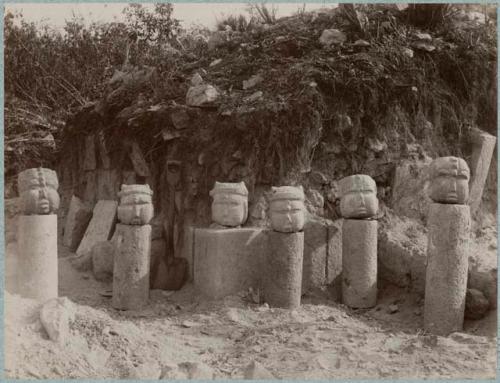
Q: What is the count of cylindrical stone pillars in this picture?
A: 5